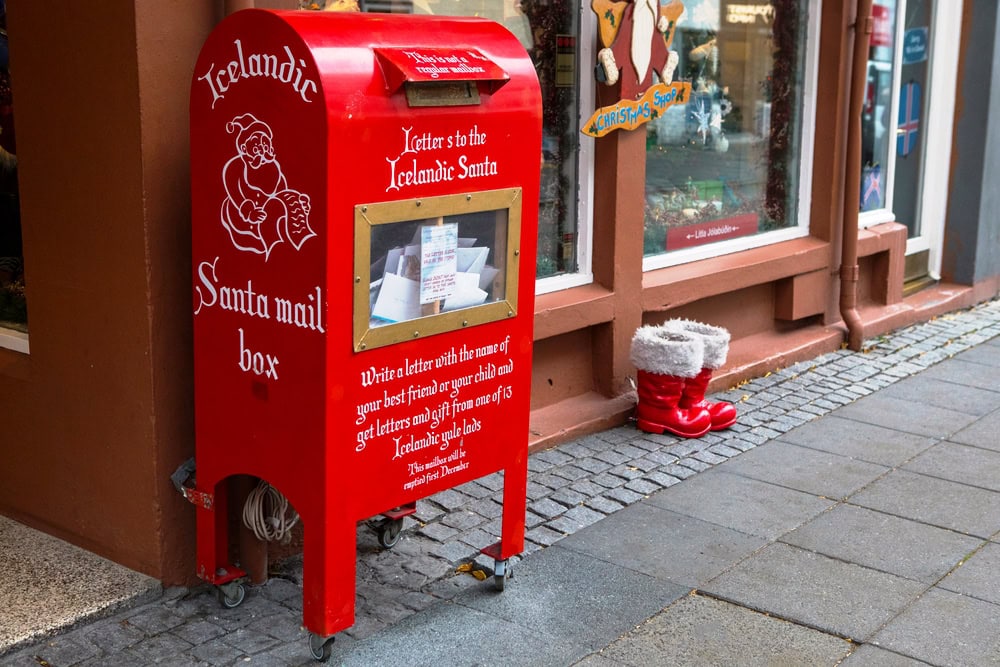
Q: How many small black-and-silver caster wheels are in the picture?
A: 4